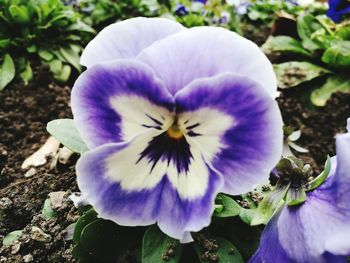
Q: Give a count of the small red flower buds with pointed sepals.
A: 0